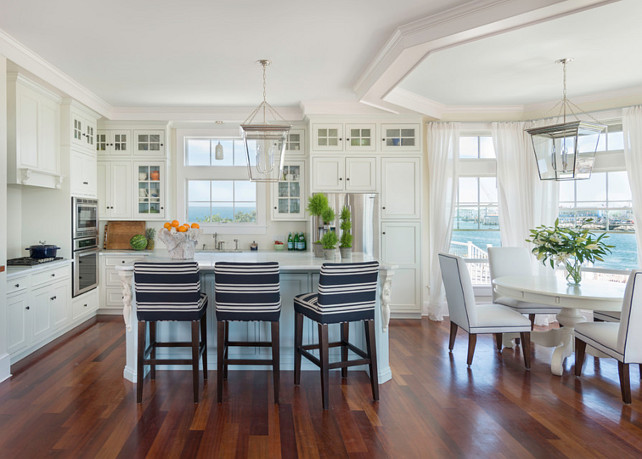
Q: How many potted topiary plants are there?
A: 3